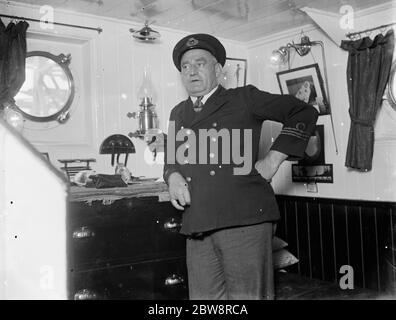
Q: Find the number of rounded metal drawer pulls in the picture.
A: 4